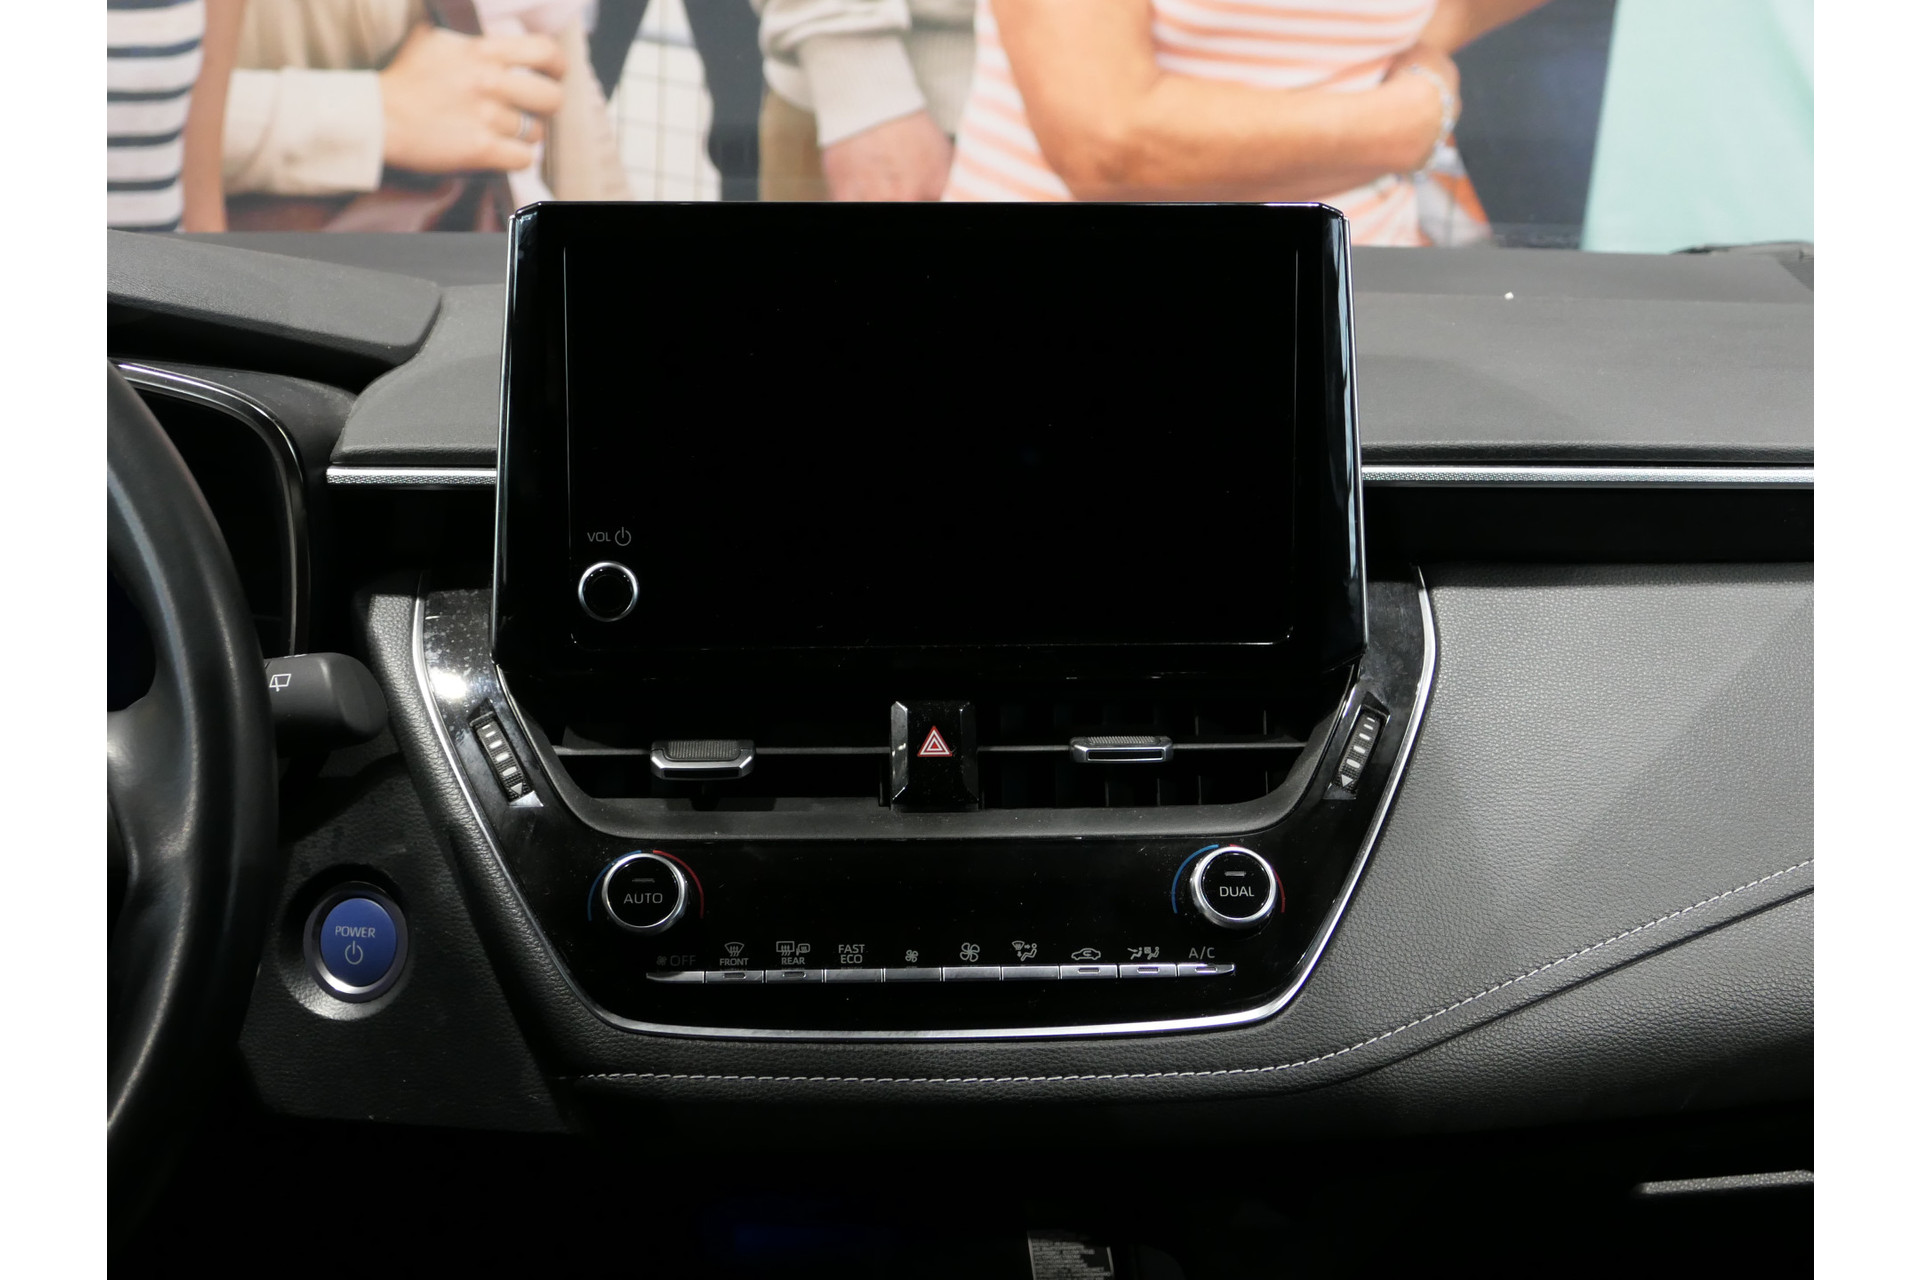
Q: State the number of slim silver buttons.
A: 10